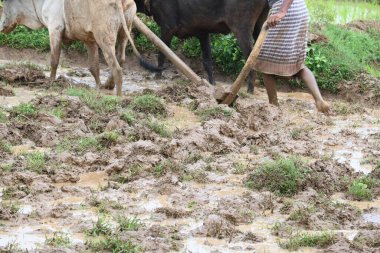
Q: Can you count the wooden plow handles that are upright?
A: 1